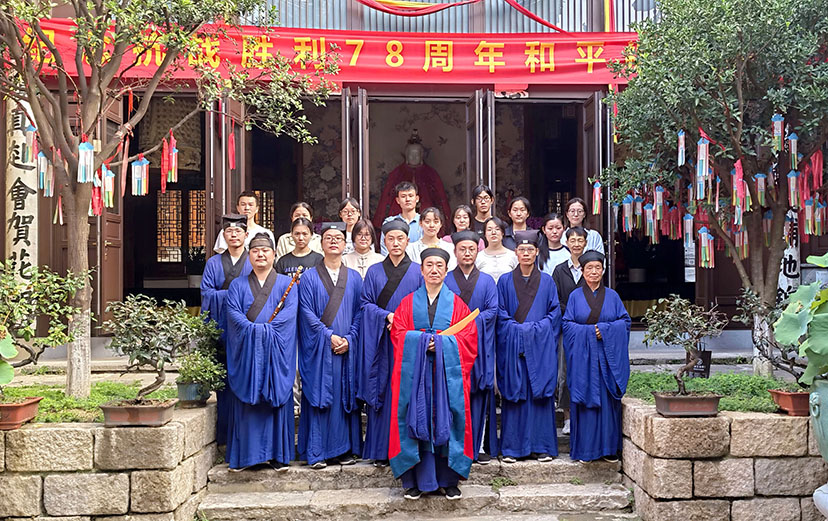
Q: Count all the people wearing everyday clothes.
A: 14